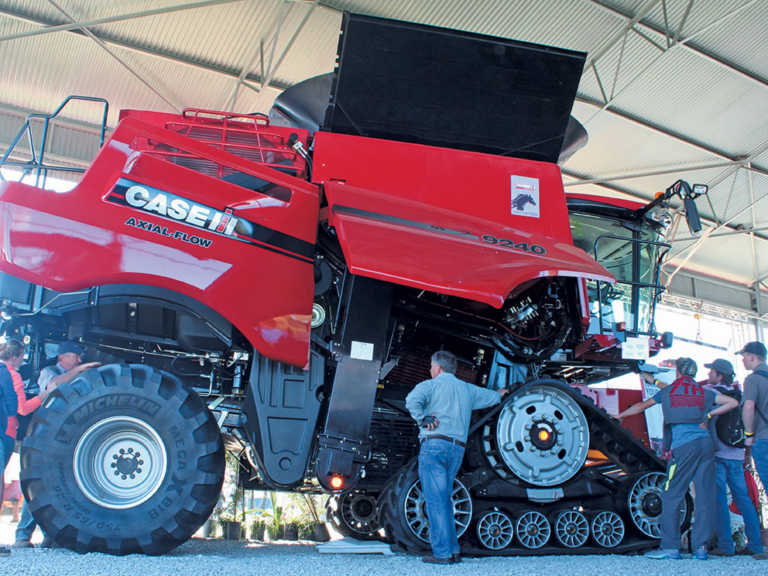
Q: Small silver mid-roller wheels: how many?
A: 4